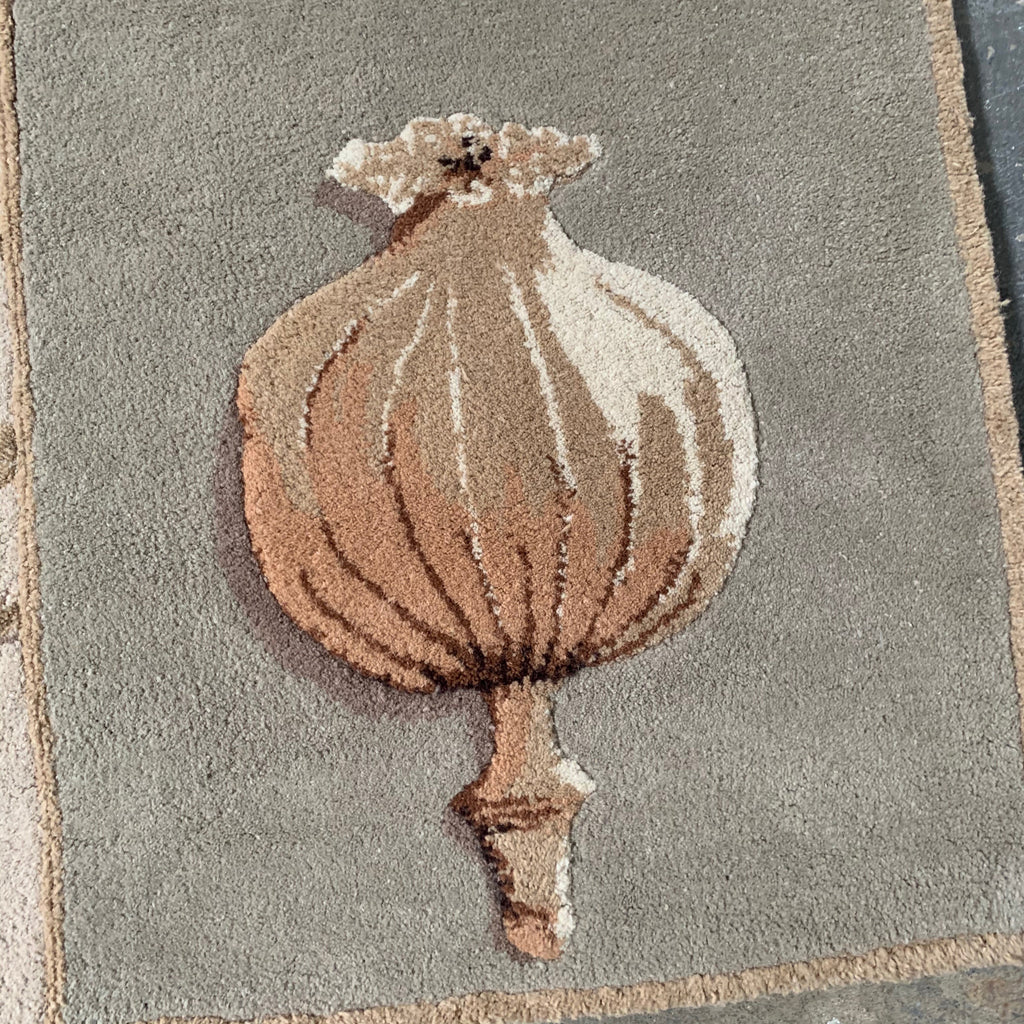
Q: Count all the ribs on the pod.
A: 9